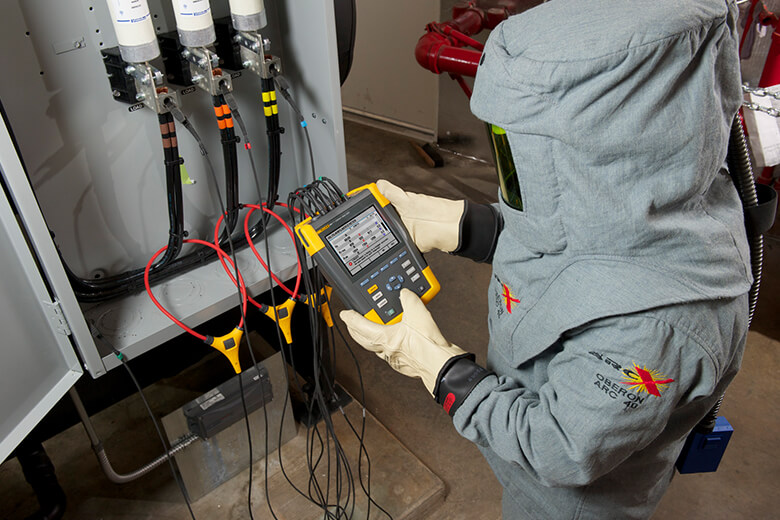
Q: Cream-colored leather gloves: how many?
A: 2